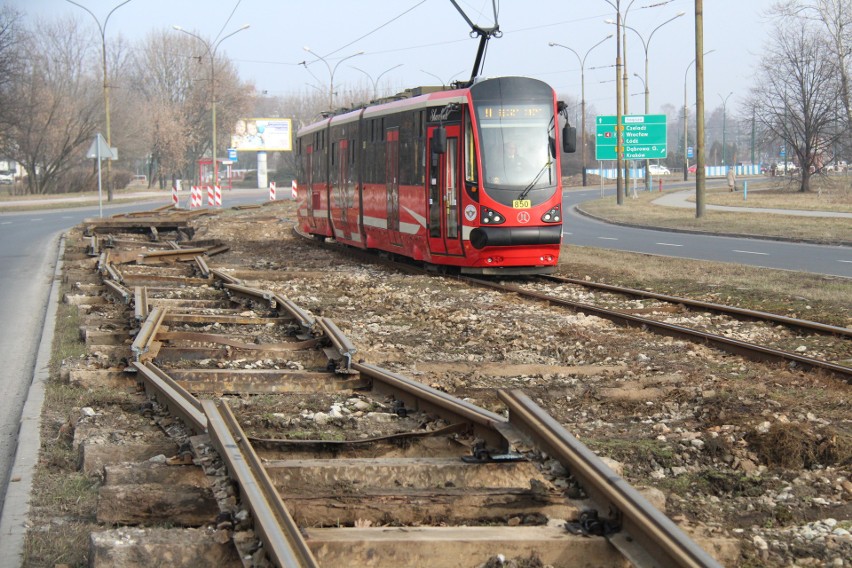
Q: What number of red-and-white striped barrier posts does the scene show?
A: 7